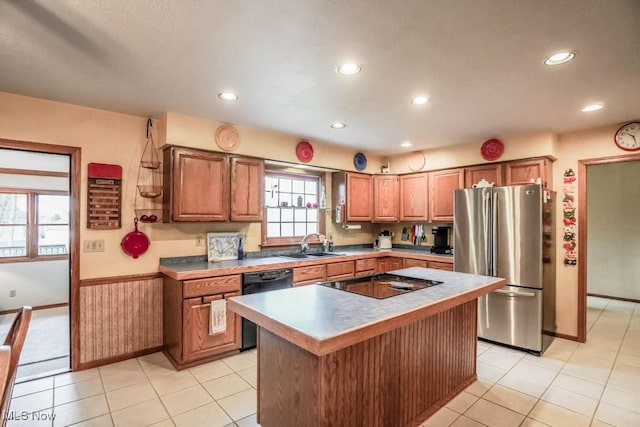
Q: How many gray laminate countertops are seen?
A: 2